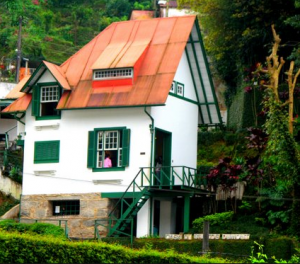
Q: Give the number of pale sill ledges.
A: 3